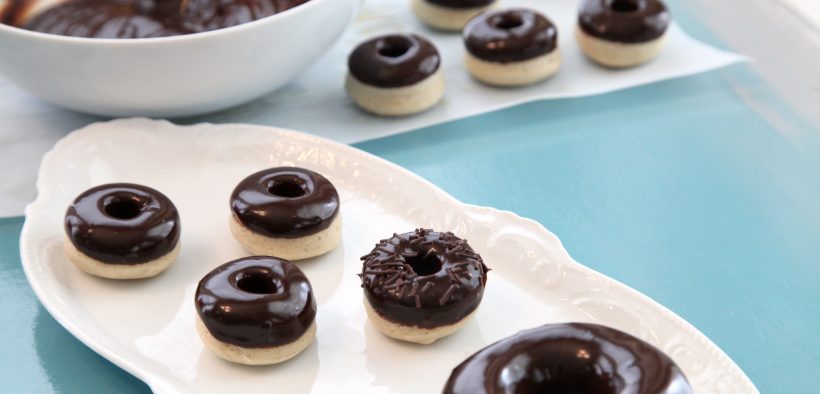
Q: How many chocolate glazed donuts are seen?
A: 9